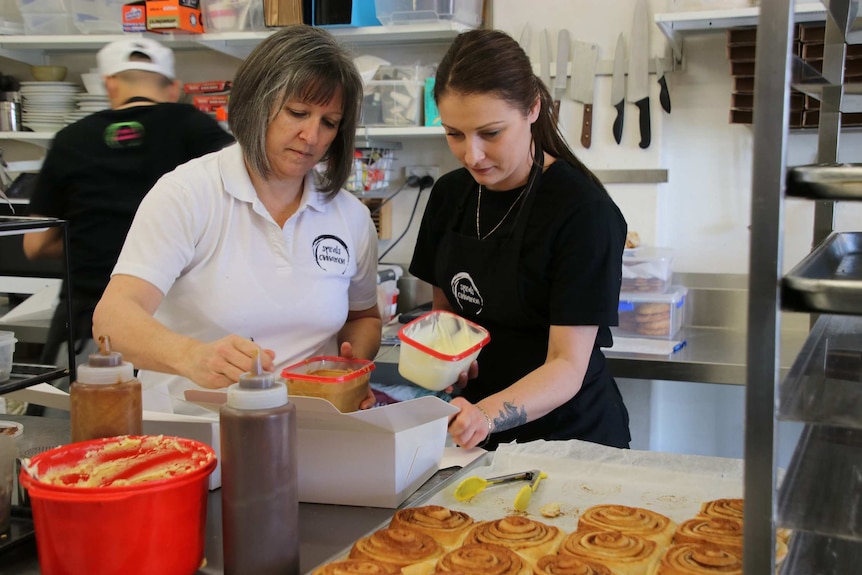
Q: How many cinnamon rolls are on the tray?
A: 11